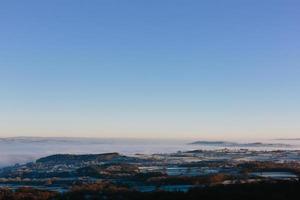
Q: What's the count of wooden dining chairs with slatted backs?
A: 0